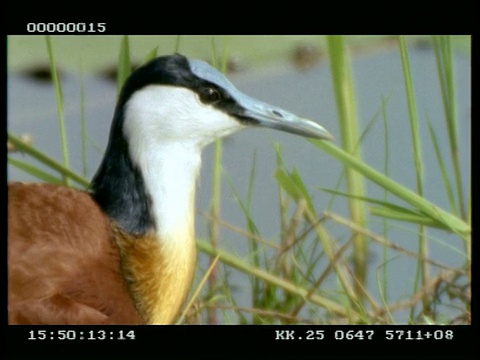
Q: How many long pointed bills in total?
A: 1